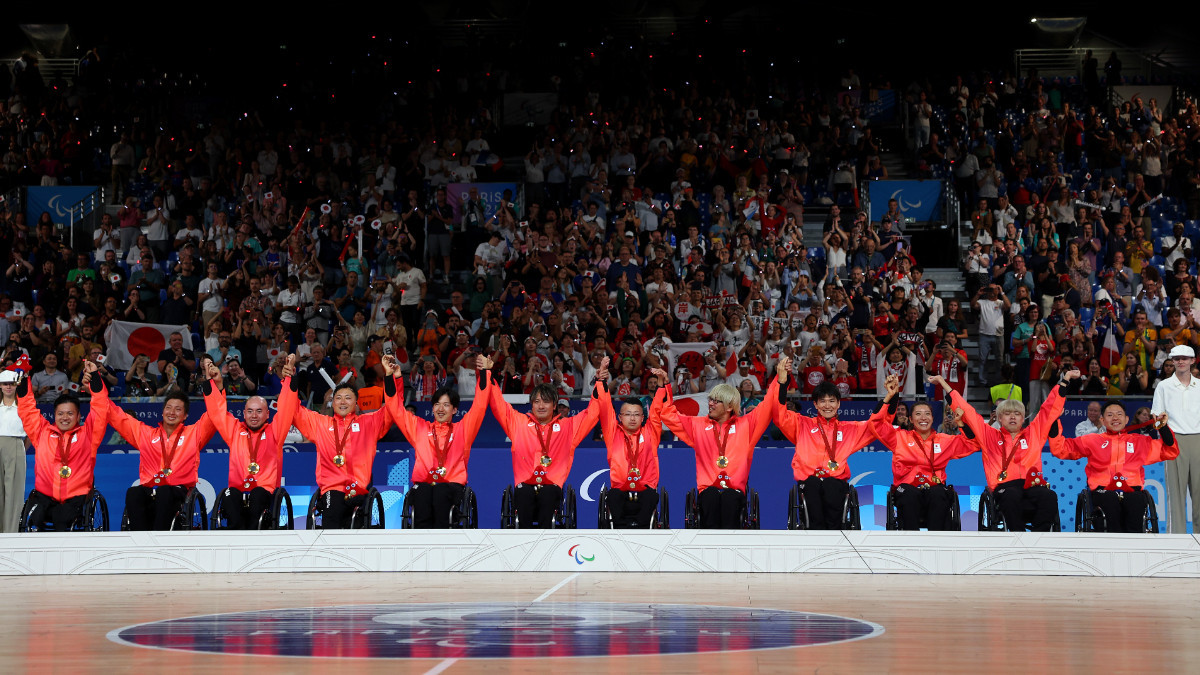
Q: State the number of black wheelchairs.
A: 12